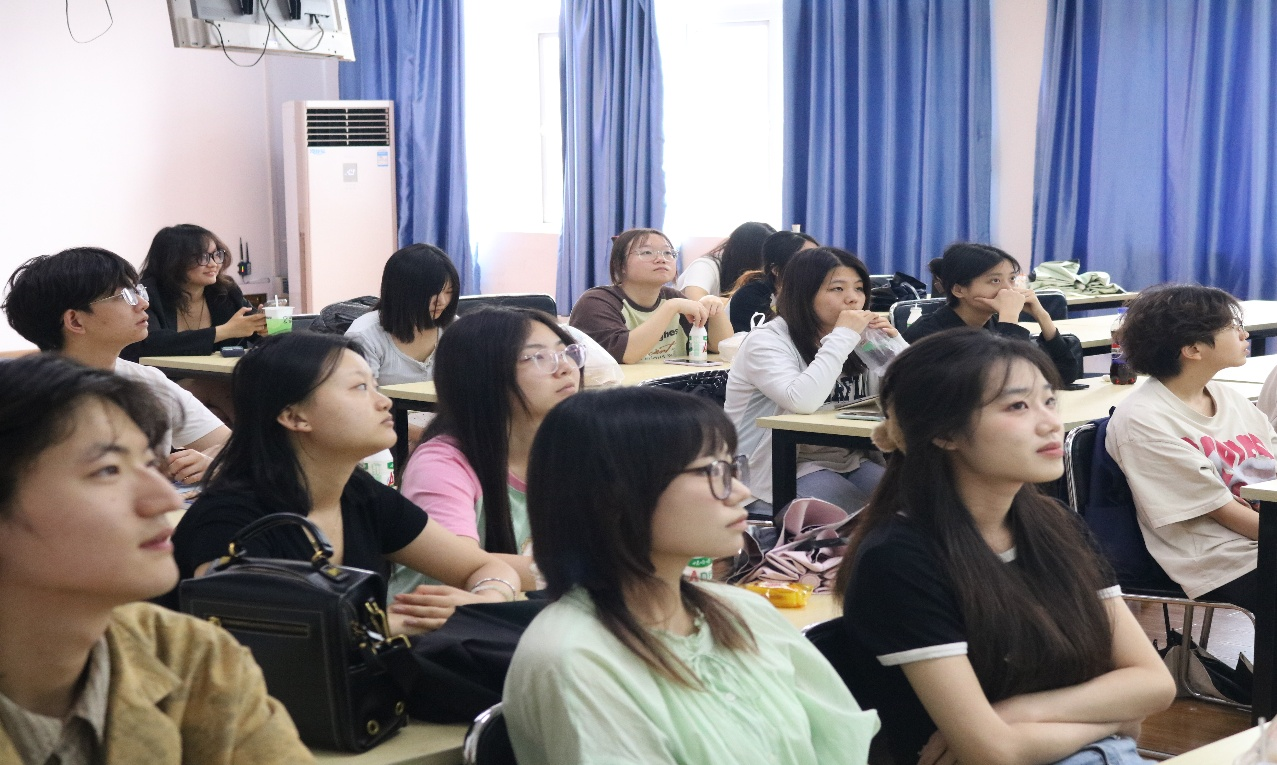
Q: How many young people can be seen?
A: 14